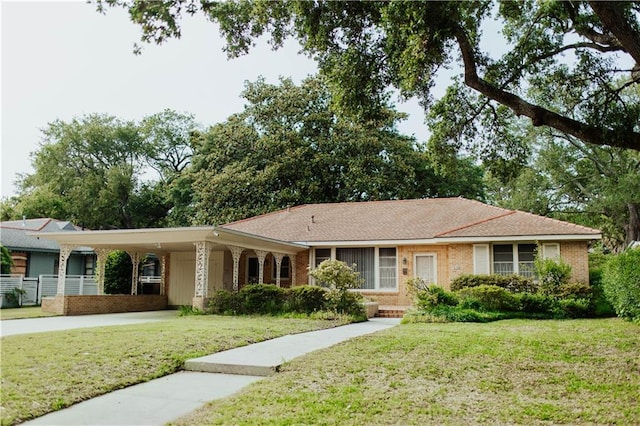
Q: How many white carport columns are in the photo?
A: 9